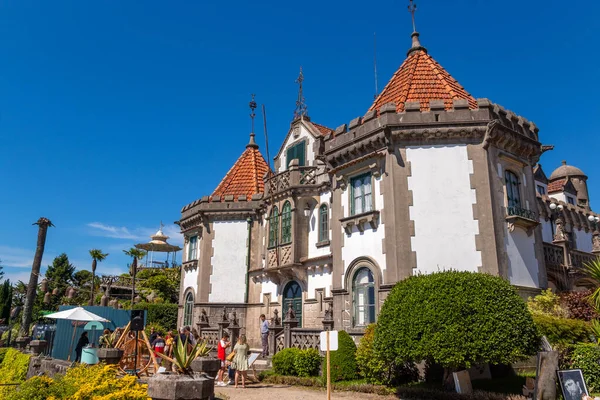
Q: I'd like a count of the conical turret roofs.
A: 2